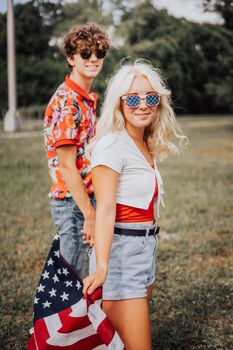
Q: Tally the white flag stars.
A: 14